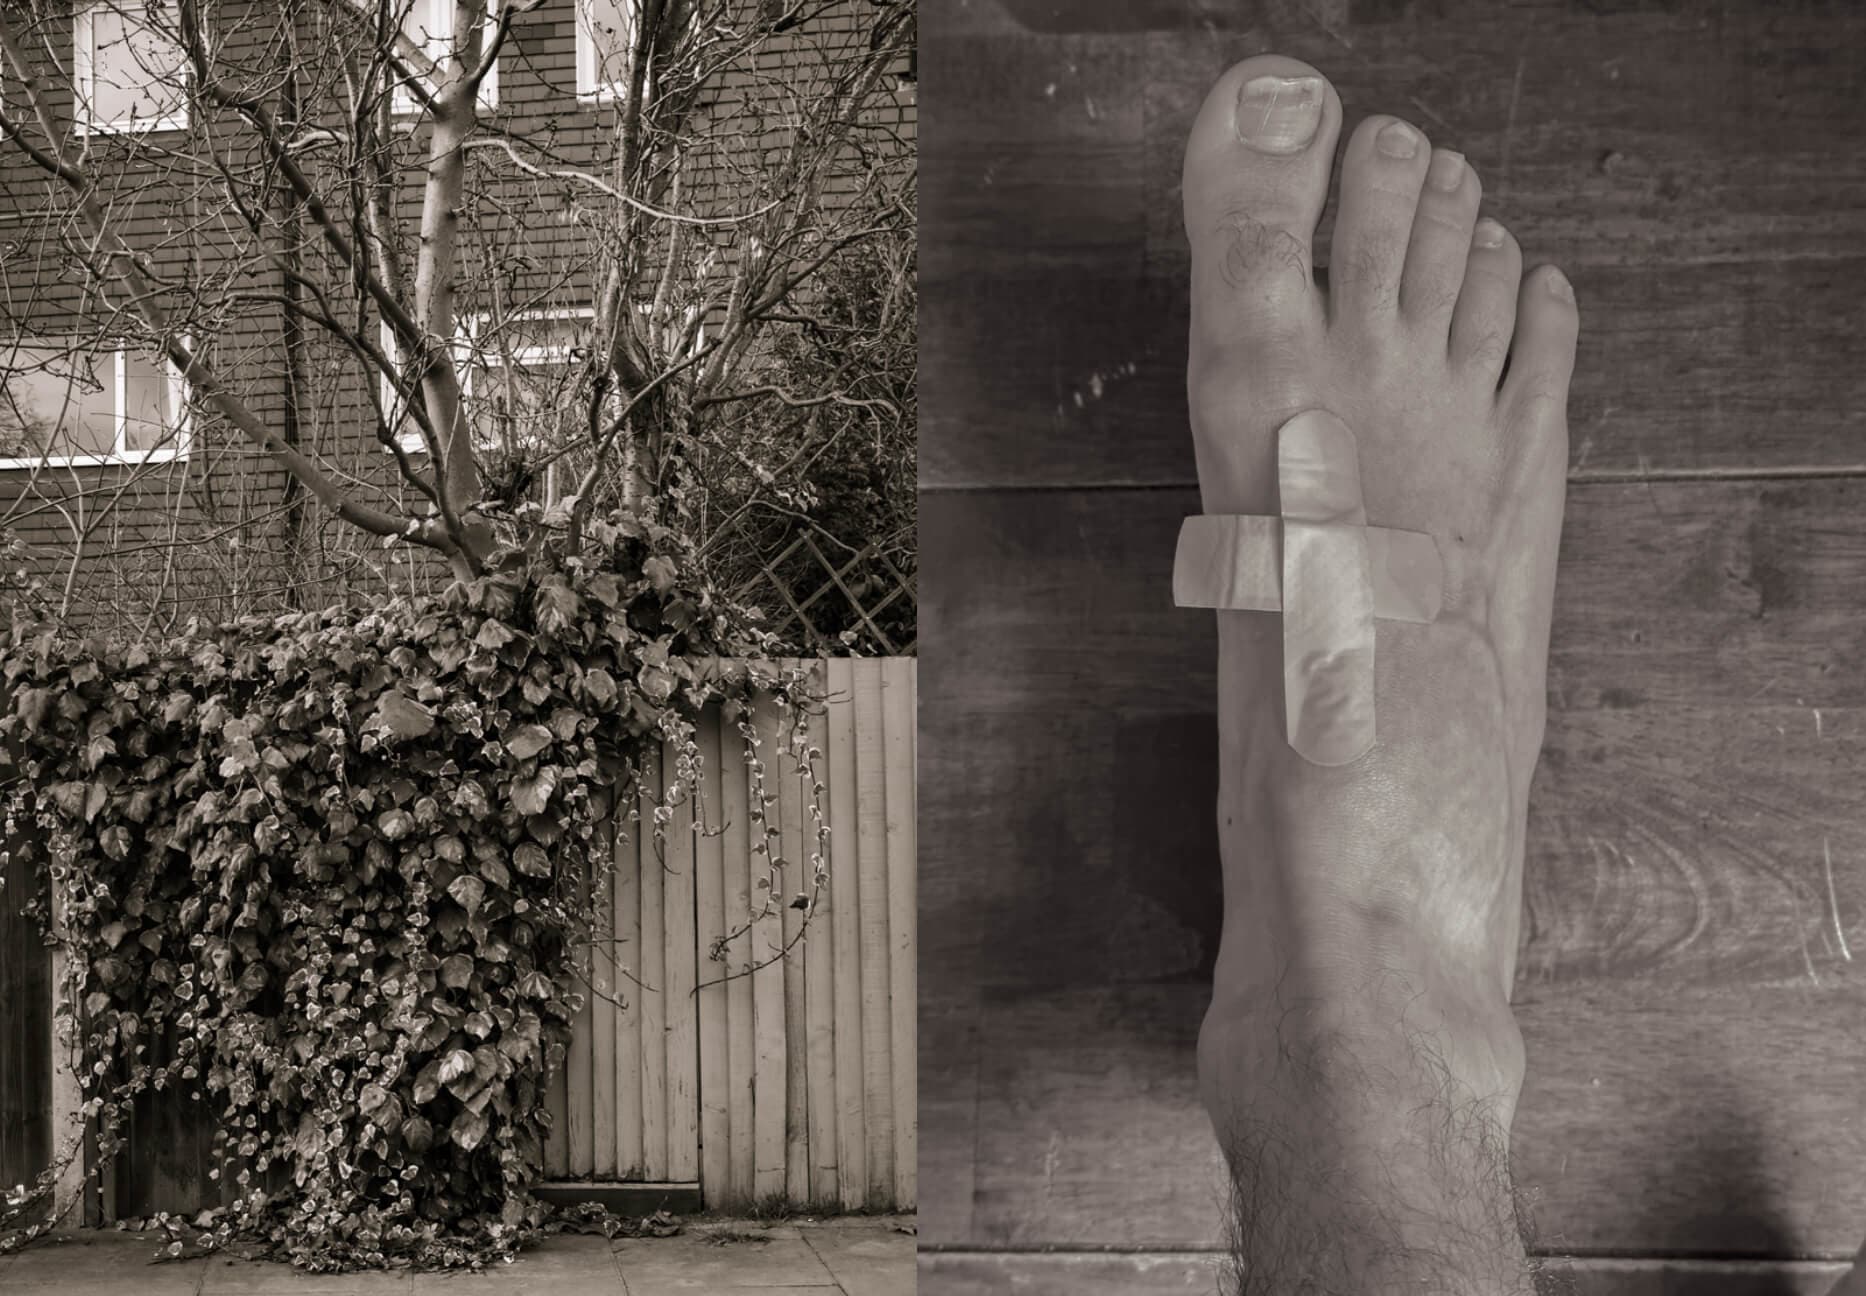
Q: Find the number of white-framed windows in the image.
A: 5